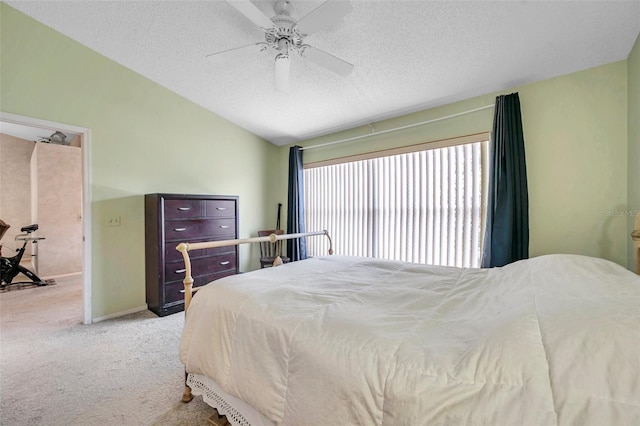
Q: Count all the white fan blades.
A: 5